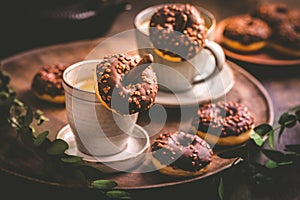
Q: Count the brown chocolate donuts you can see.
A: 8